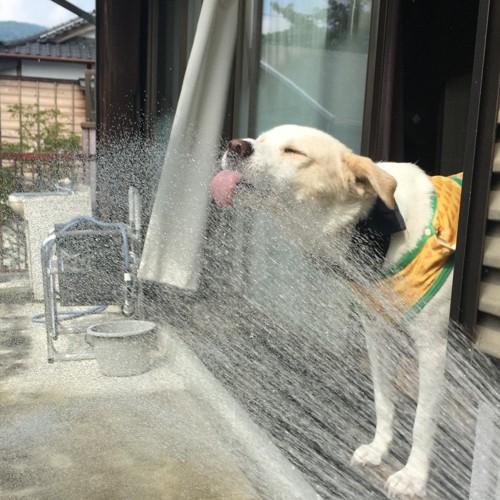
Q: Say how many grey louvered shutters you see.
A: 1